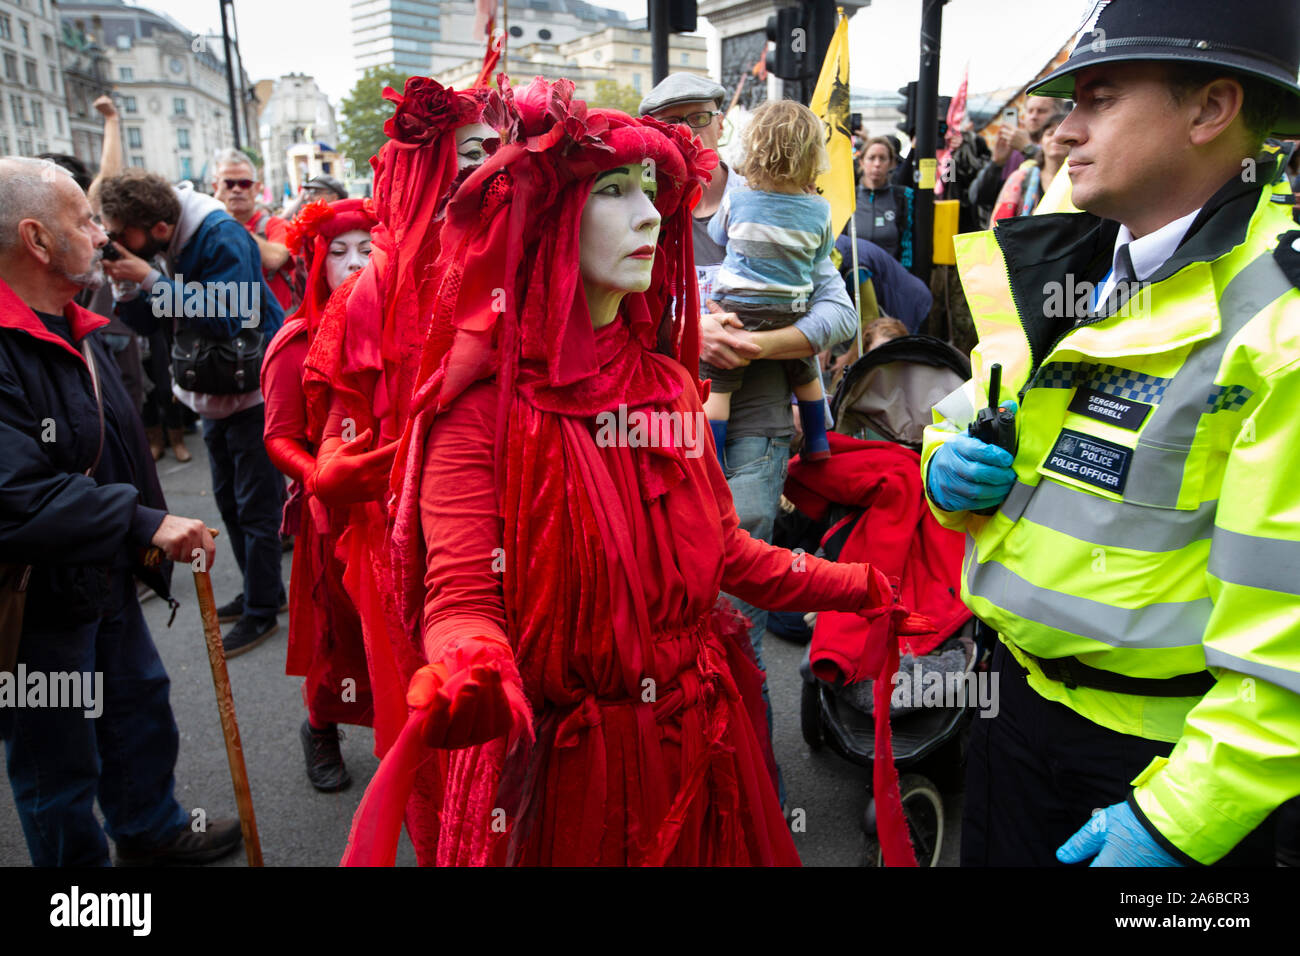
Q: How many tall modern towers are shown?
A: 1